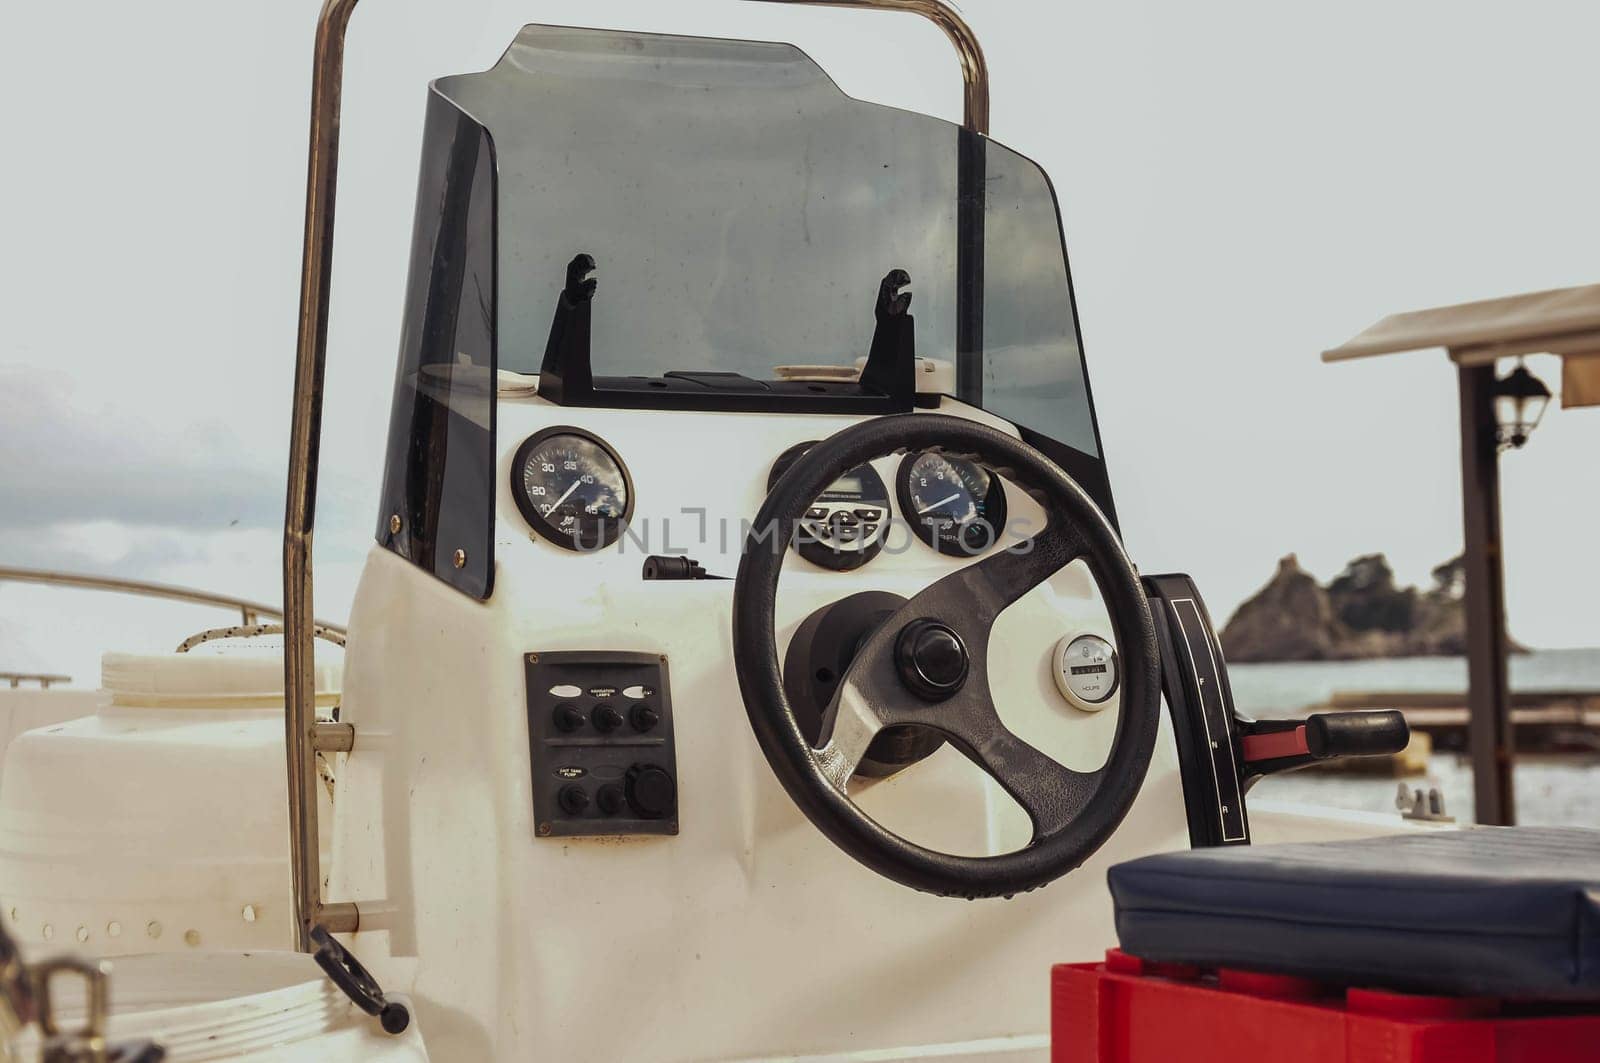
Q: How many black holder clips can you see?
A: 2